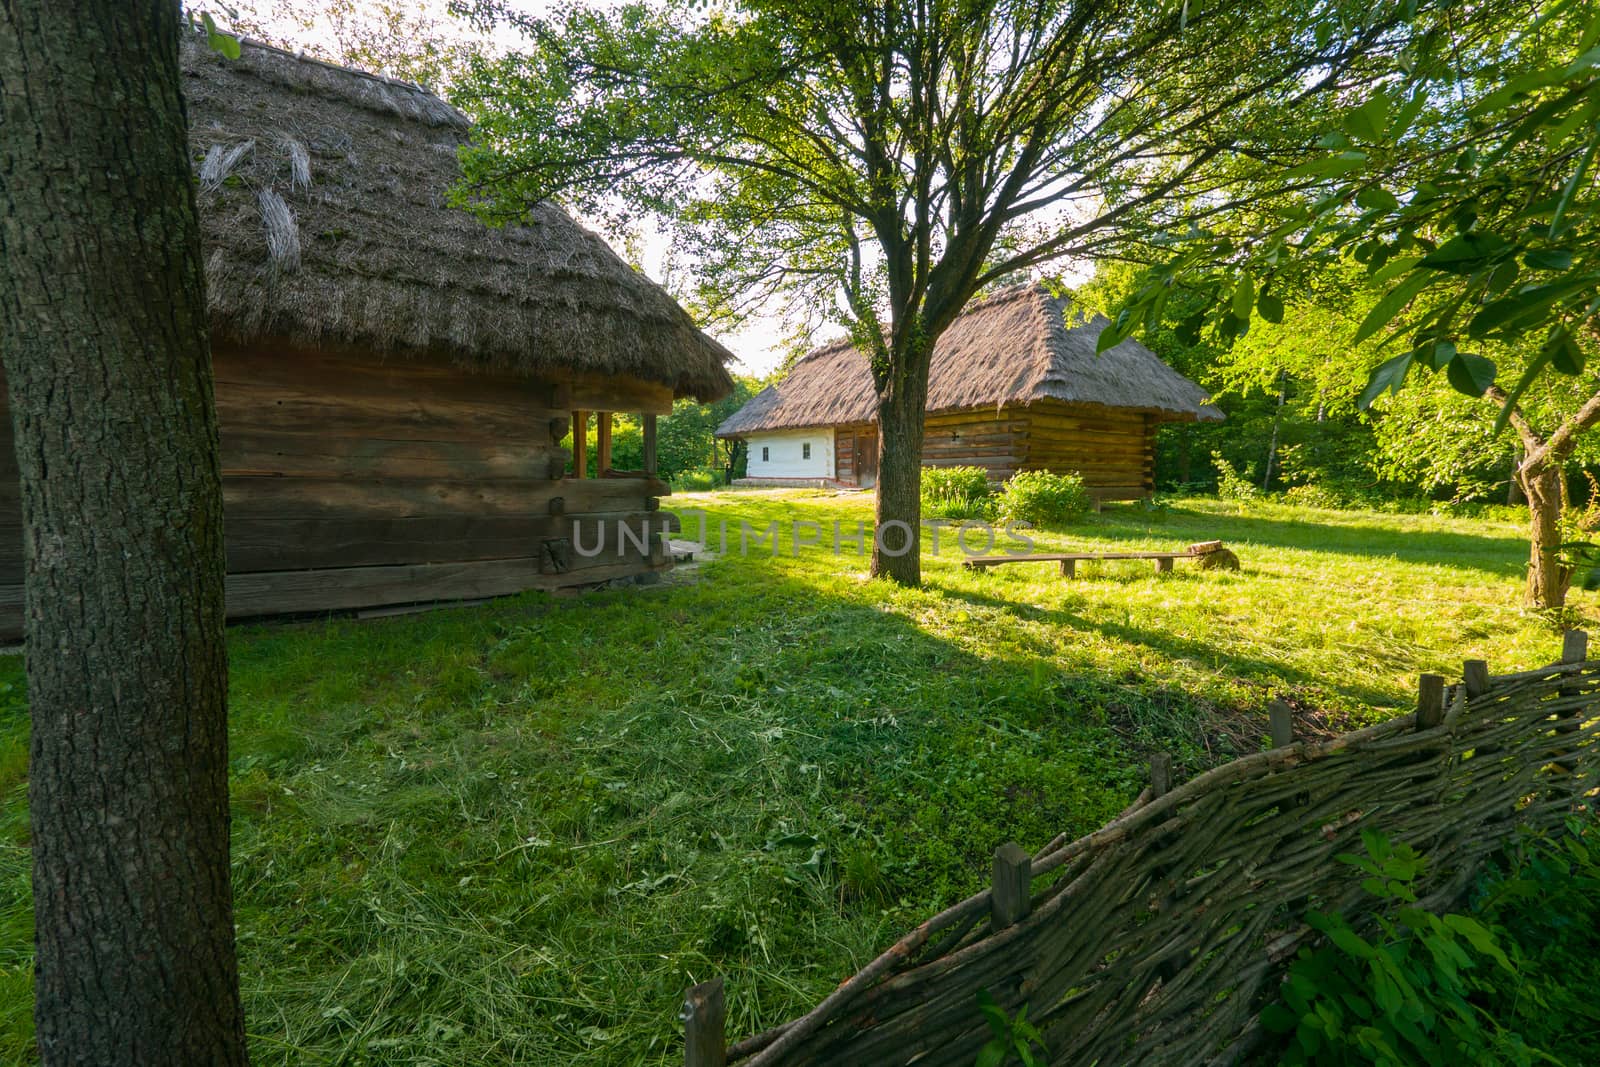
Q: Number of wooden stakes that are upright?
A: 7